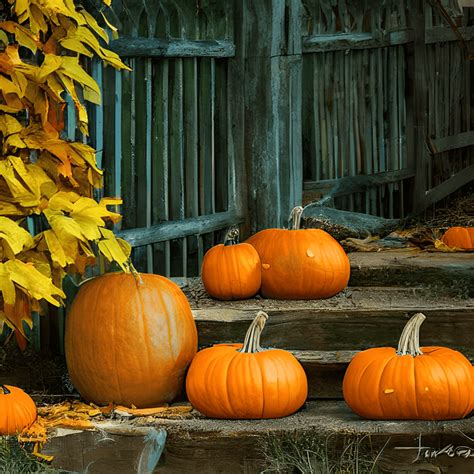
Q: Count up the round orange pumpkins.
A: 7